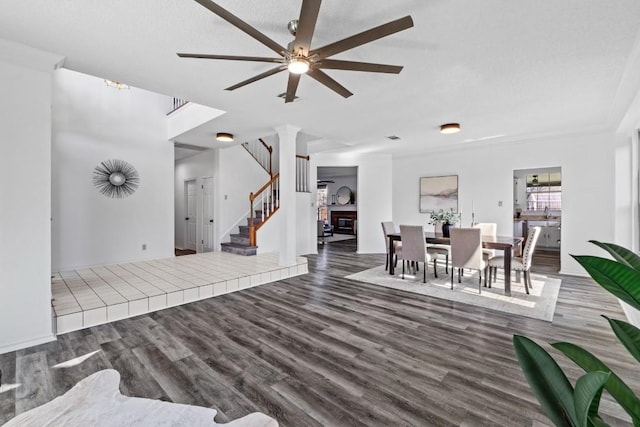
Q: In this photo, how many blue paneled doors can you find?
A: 0